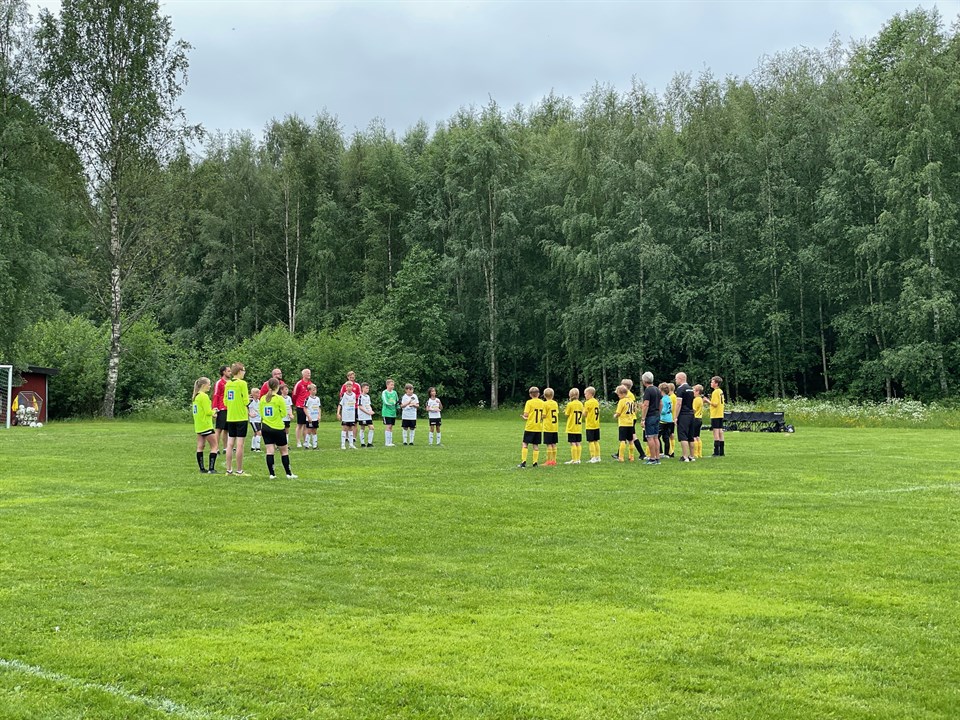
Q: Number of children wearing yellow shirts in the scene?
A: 9